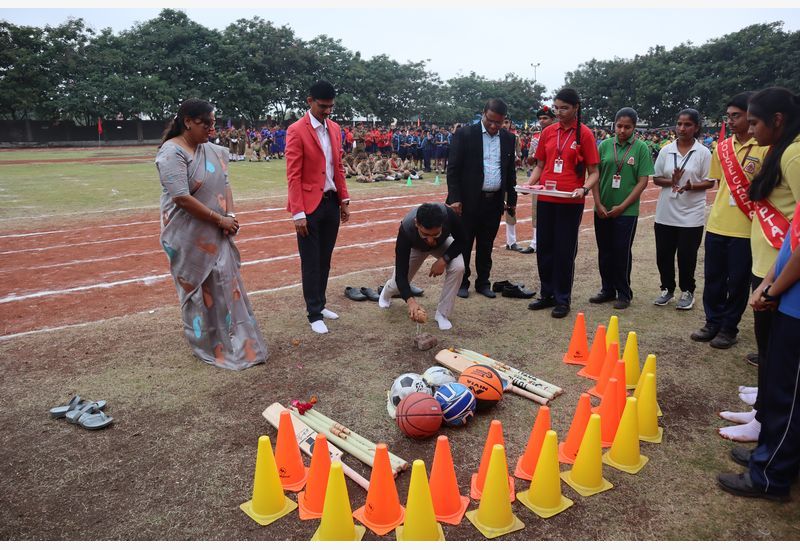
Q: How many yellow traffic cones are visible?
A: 11